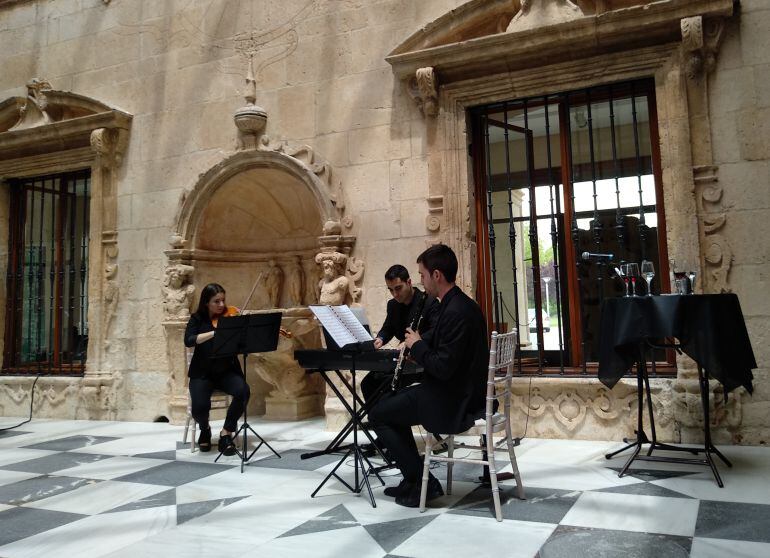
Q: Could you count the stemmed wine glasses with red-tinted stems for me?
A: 2